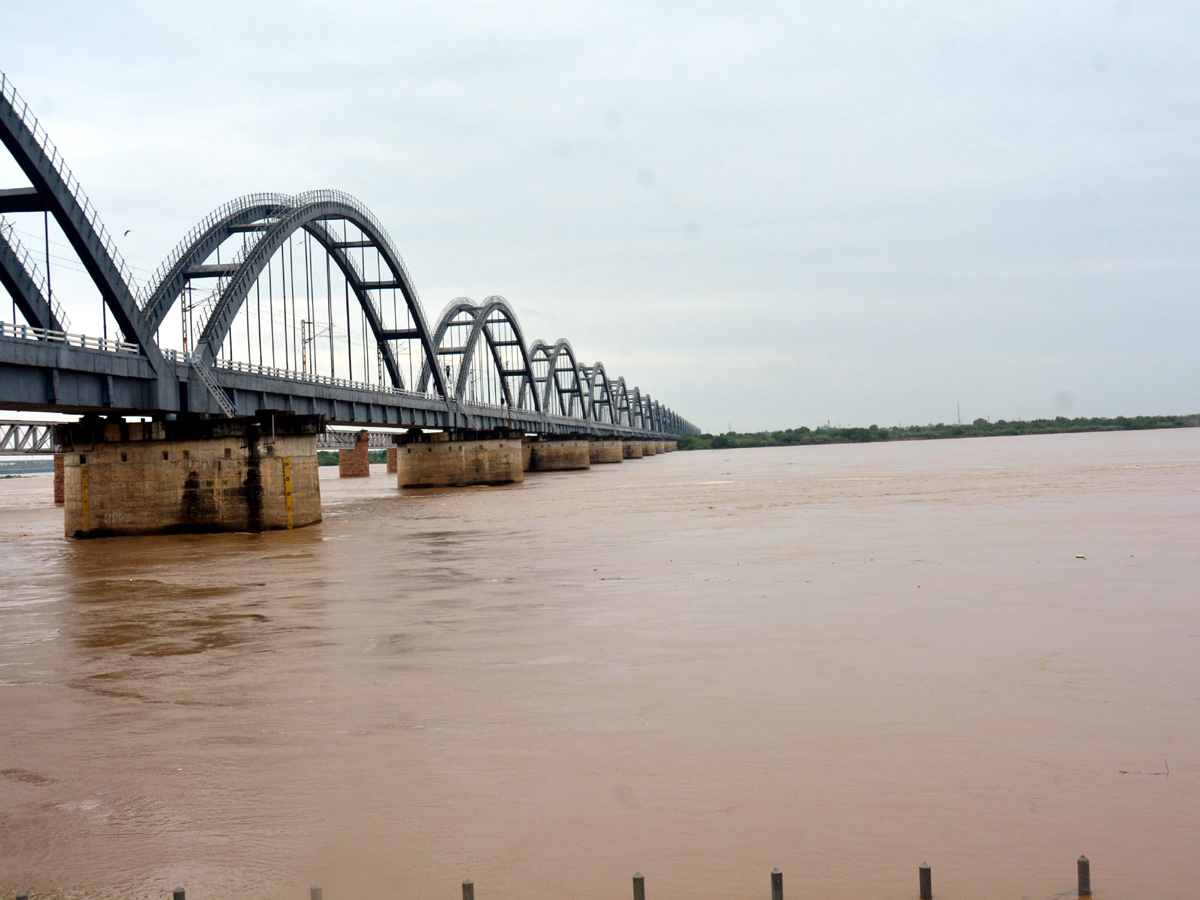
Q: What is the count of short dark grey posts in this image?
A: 8